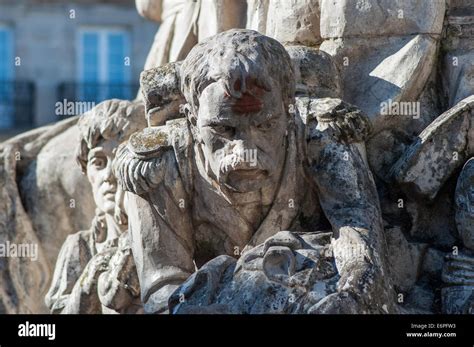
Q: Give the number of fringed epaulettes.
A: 2